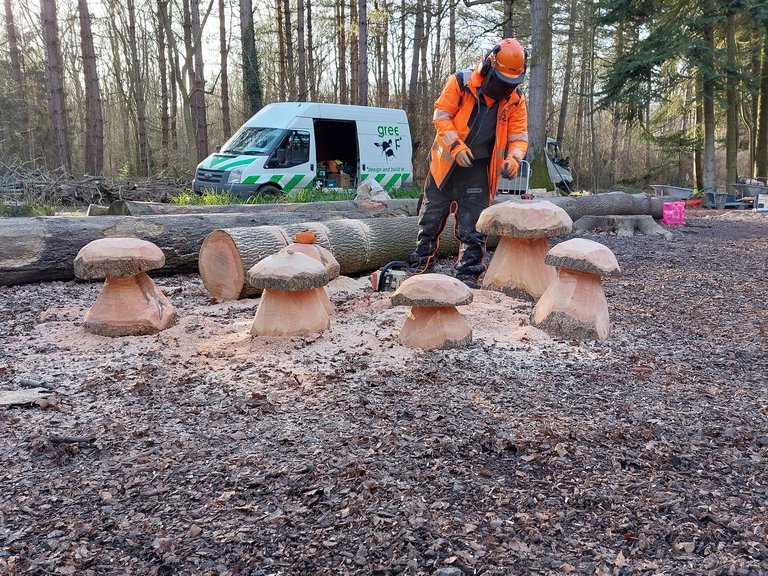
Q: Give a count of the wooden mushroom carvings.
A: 6